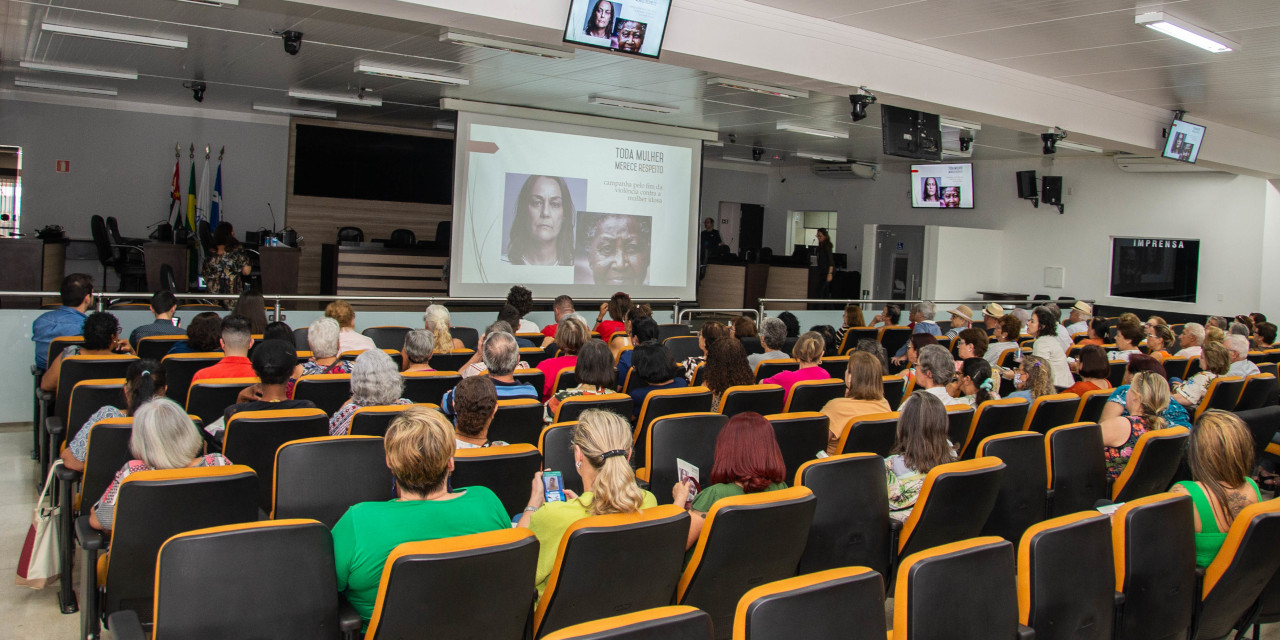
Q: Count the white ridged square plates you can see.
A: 0